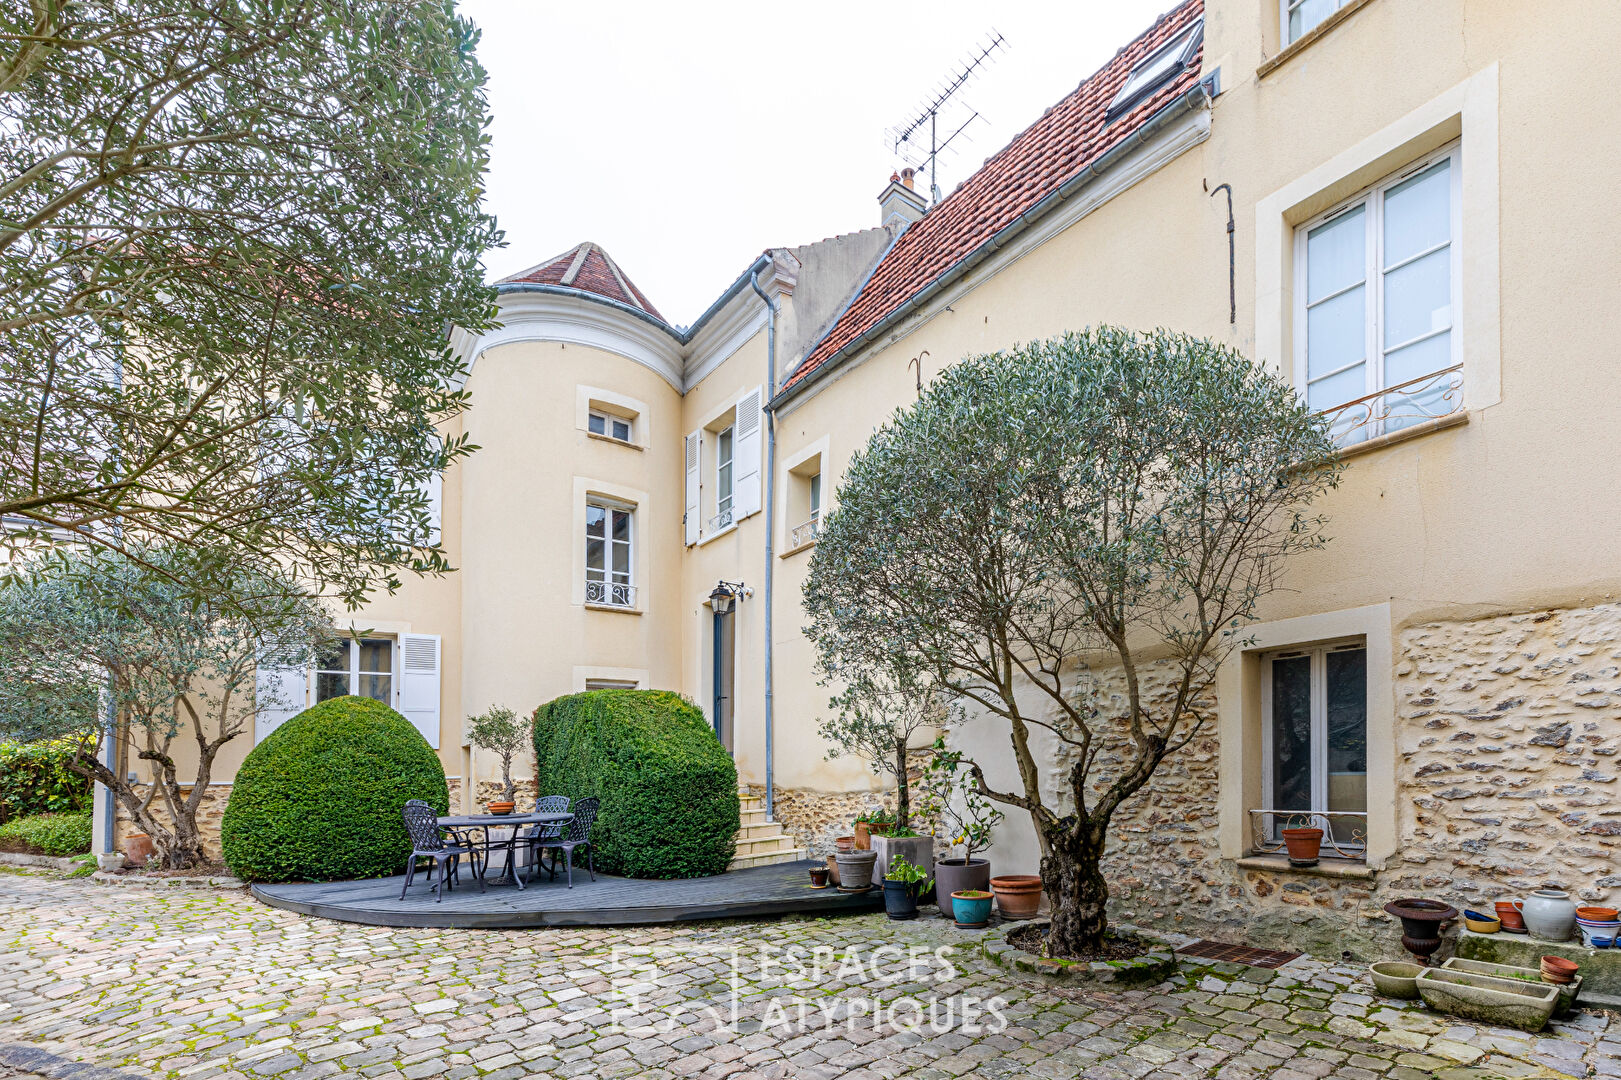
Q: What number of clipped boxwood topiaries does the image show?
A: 2